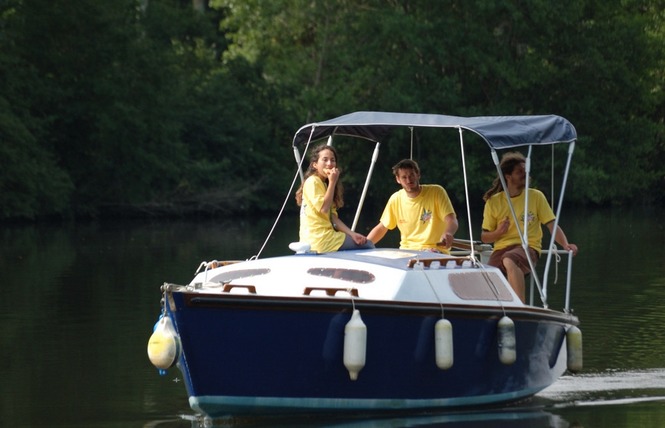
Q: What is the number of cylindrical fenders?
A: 4